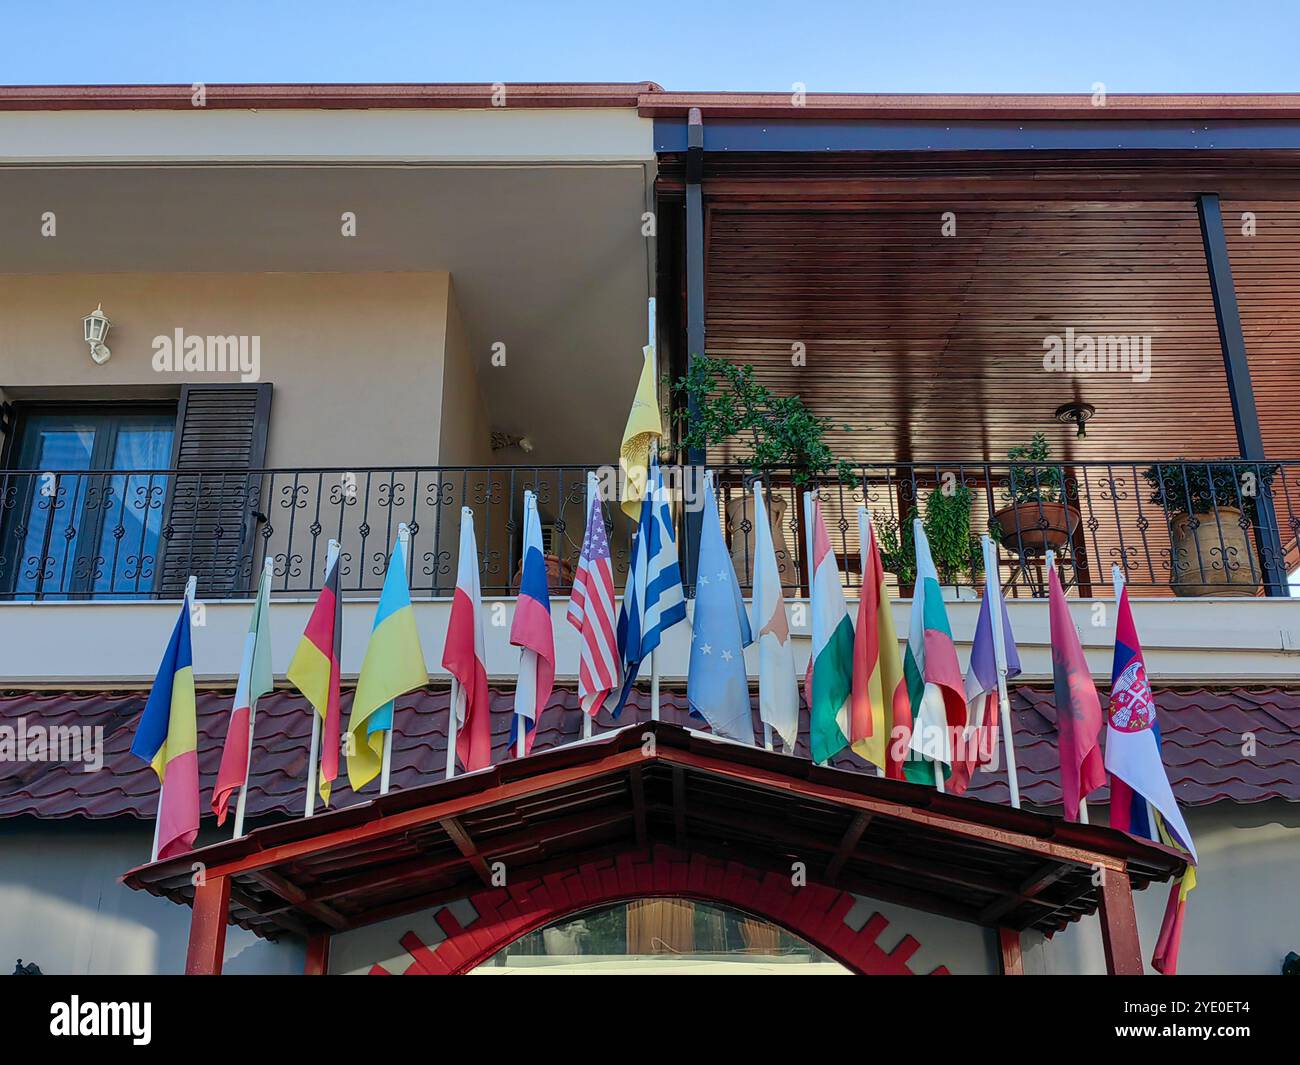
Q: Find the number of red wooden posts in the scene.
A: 4